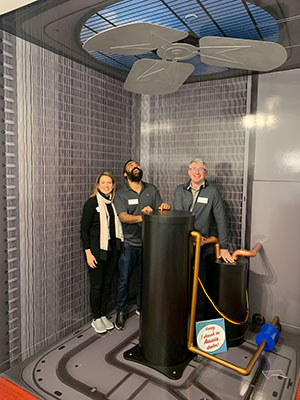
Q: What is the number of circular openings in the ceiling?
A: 1